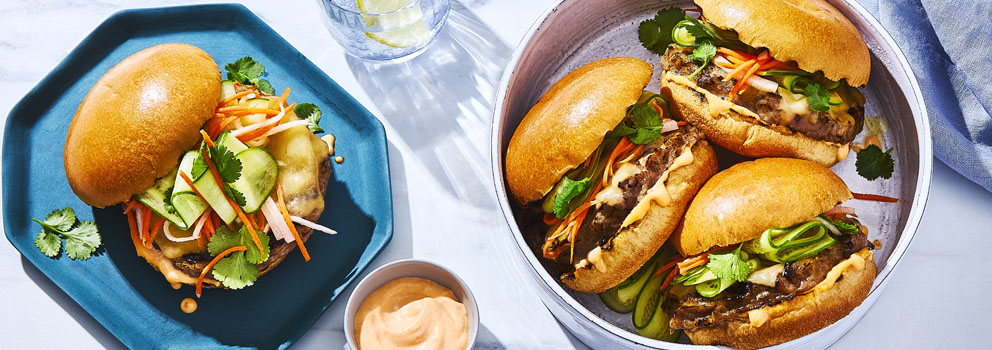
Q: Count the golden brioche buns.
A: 4